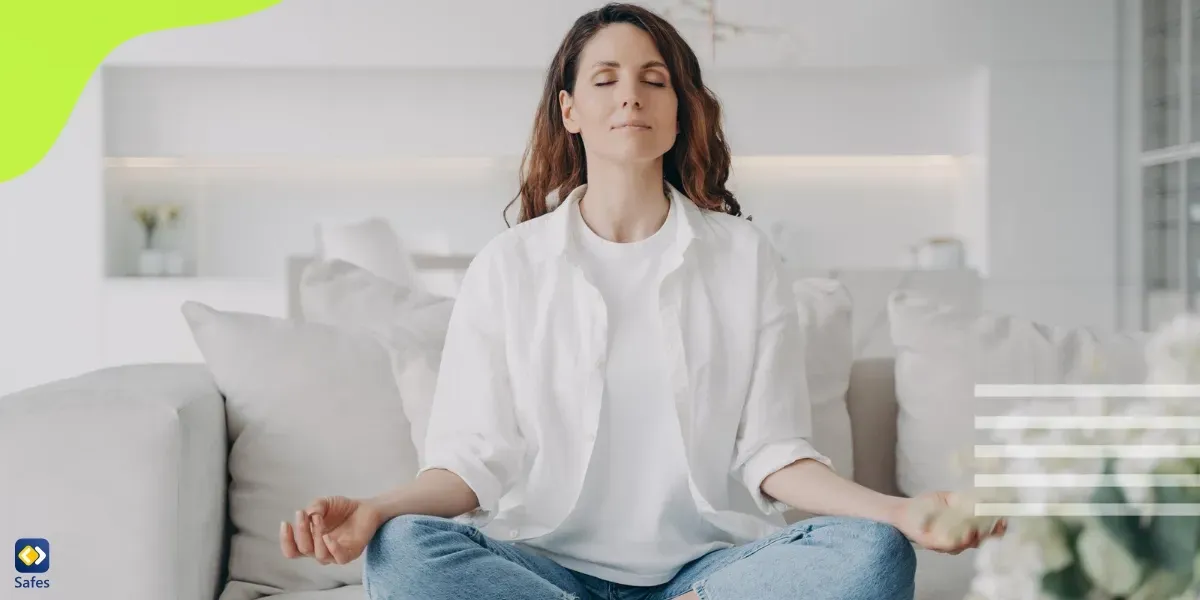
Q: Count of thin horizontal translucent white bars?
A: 5